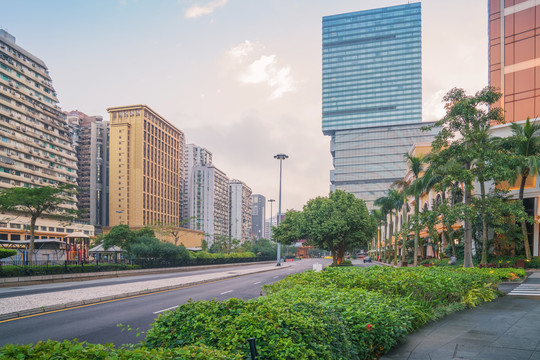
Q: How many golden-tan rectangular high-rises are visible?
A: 1